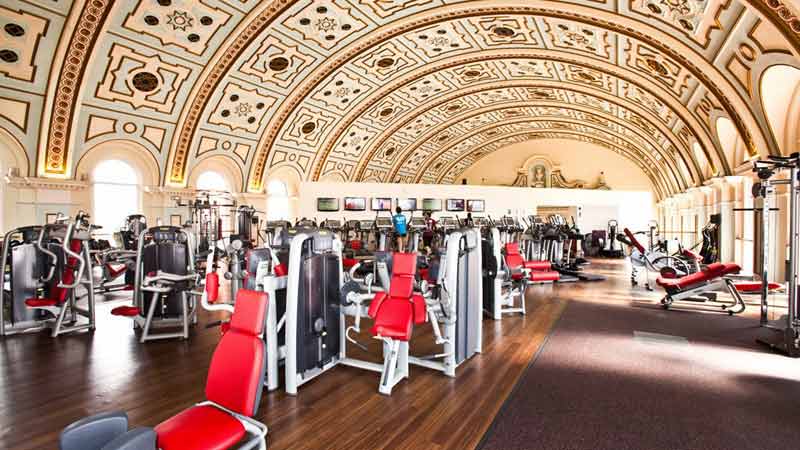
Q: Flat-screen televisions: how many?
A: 7